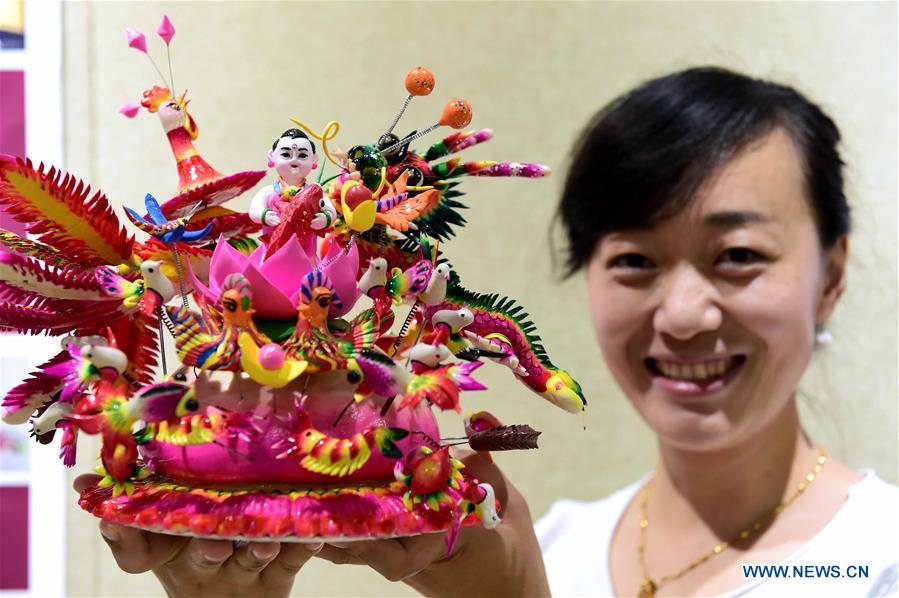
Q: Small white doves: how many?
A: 9